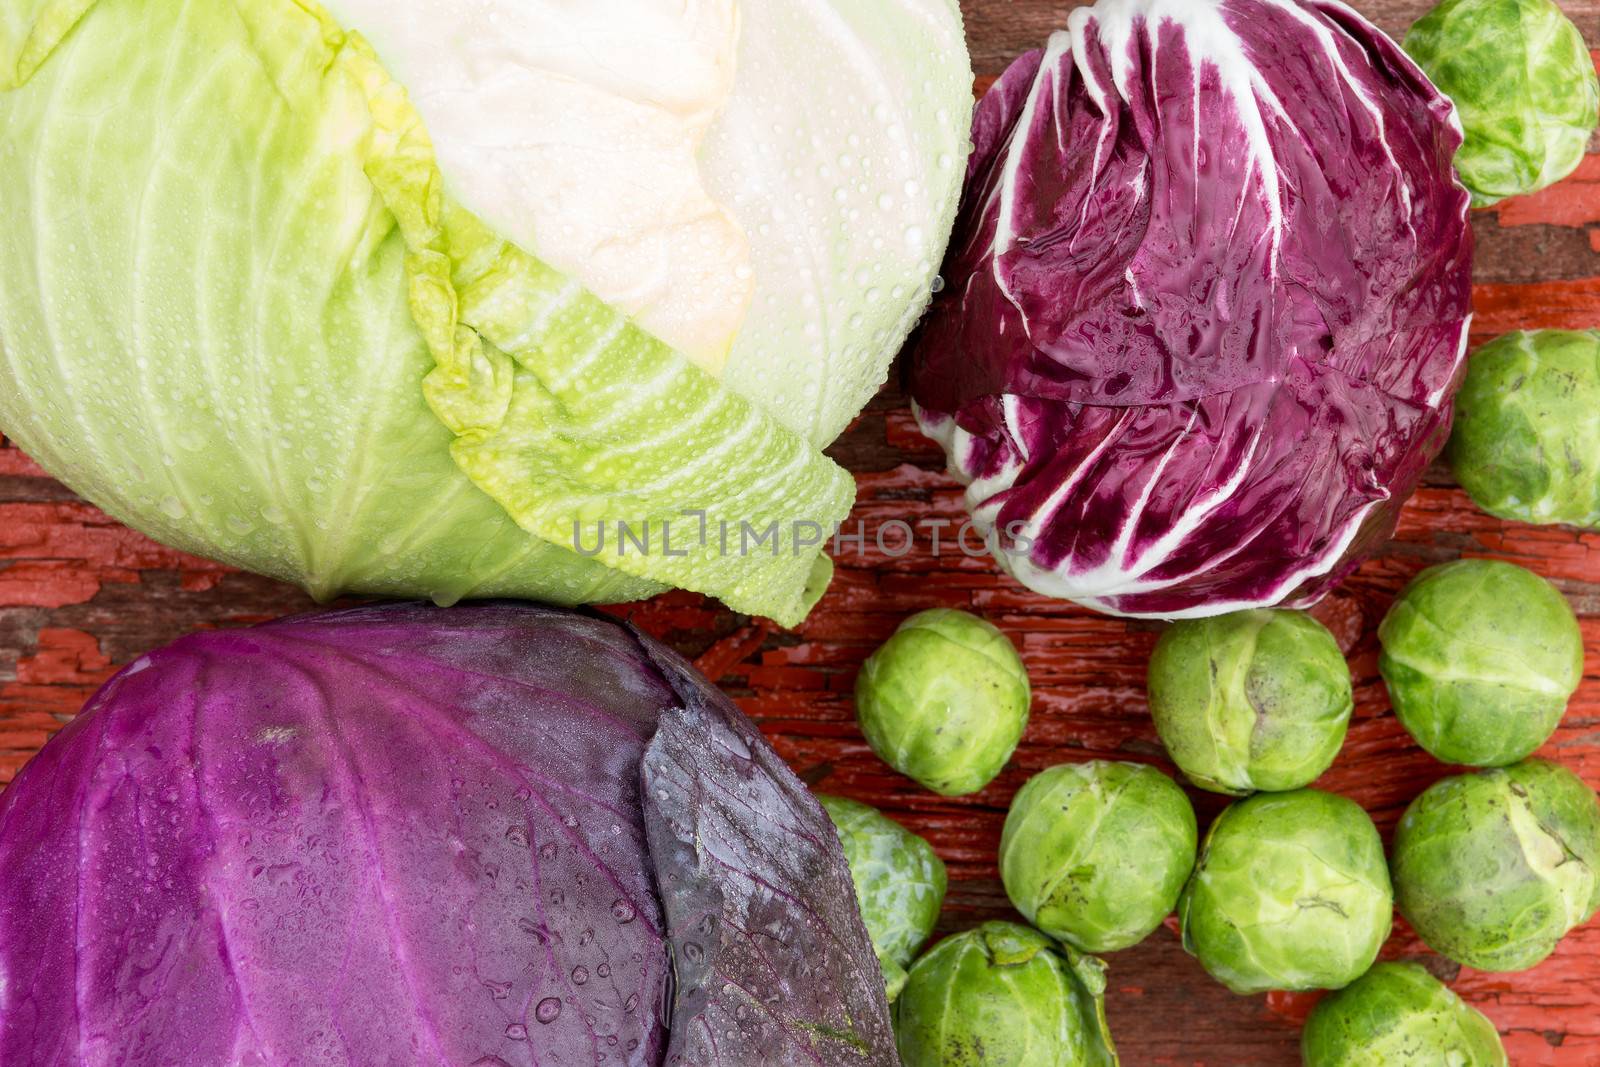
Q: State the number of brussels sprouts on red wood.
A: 11